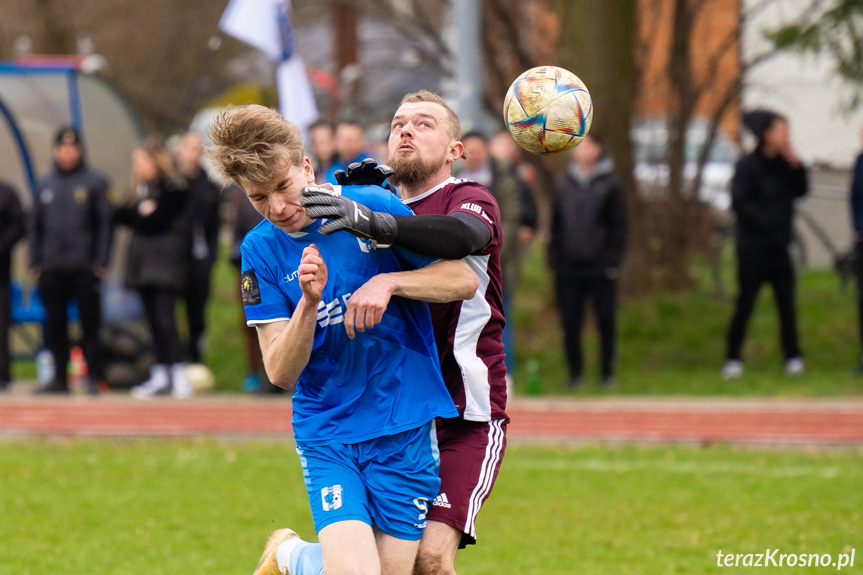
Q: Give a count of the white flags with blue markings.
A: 1